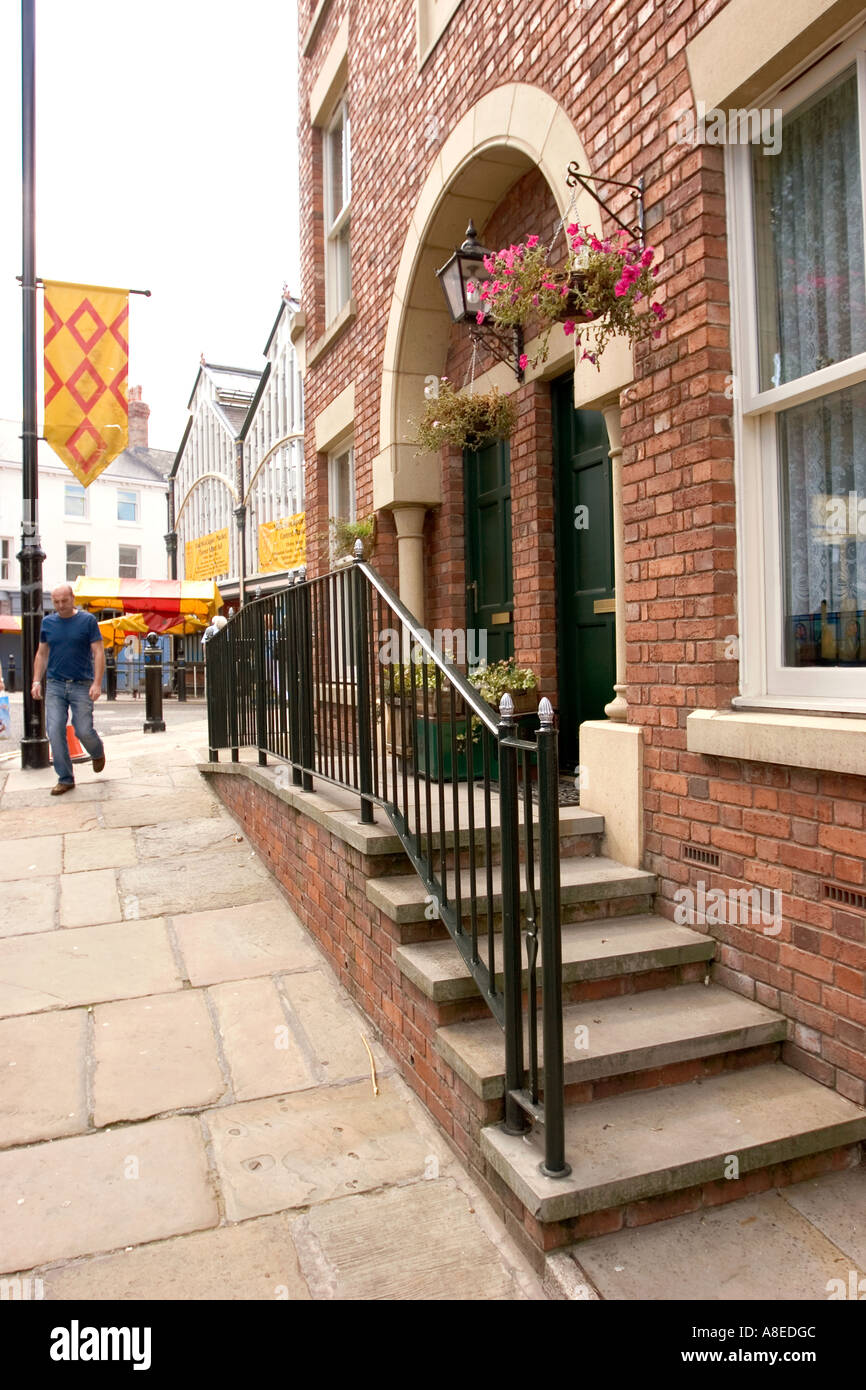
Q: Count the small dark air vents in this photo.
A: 2